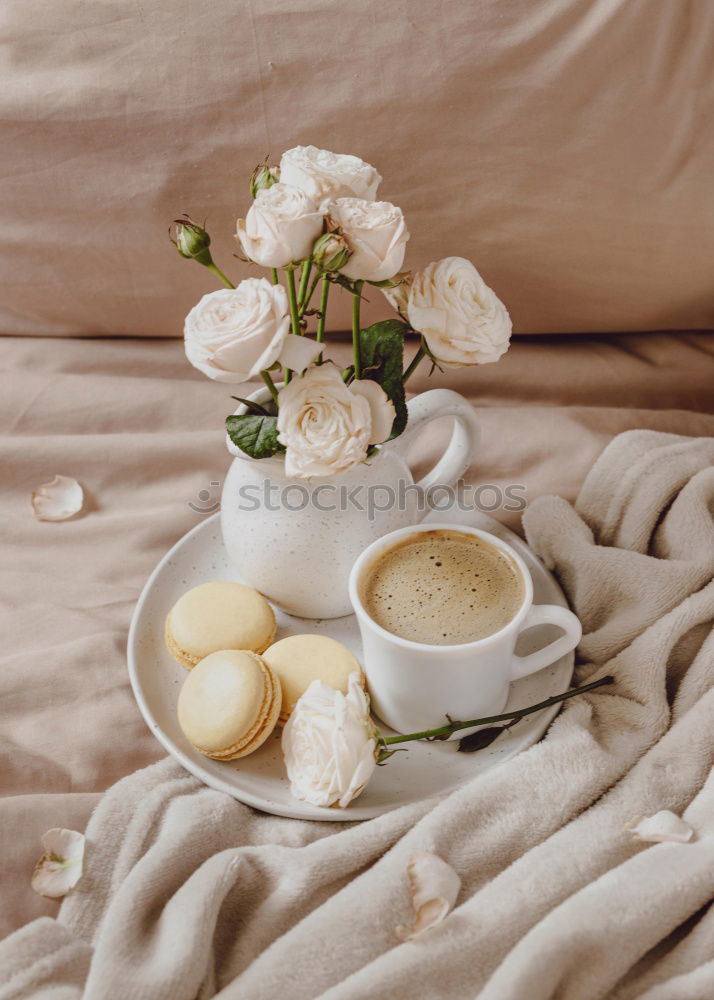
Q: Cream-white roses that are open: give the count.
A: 7